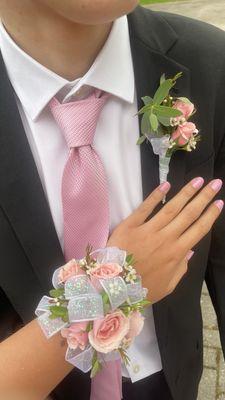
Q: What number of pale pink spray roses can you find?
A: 7